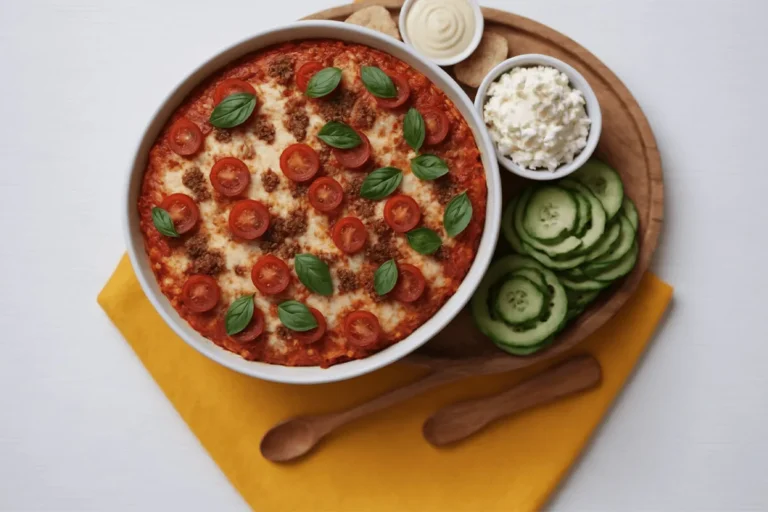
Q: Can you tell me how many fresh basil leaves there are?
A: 14